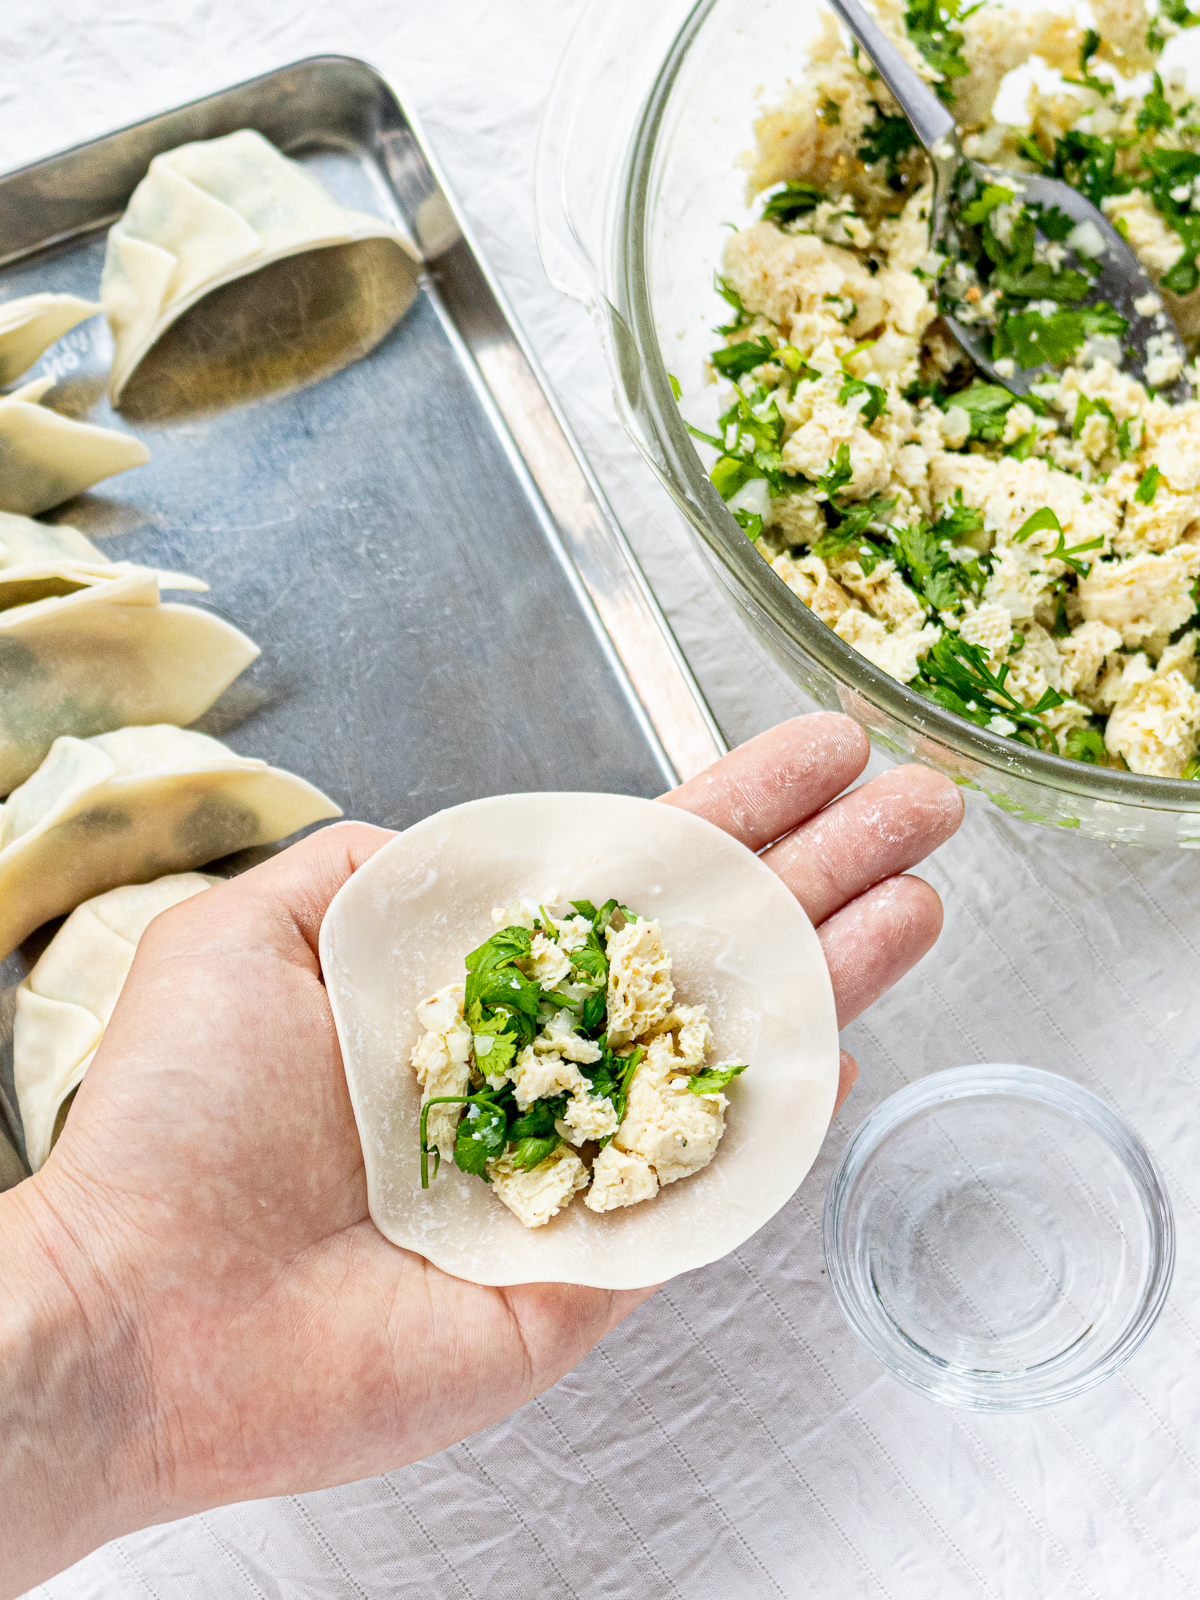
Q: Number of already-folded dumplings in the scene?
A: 7